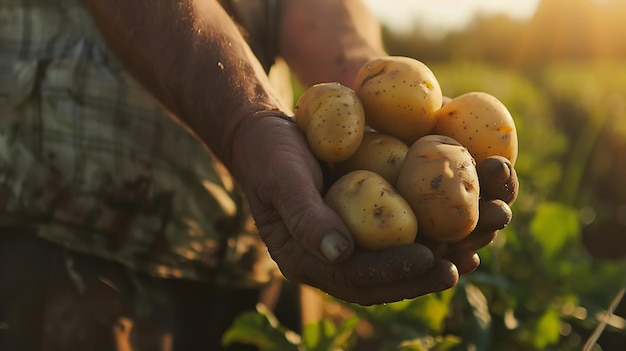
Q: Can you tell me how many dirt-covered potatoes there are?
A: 6